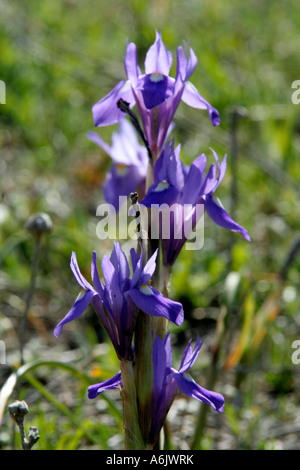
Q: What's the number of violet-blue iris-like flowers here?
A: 5